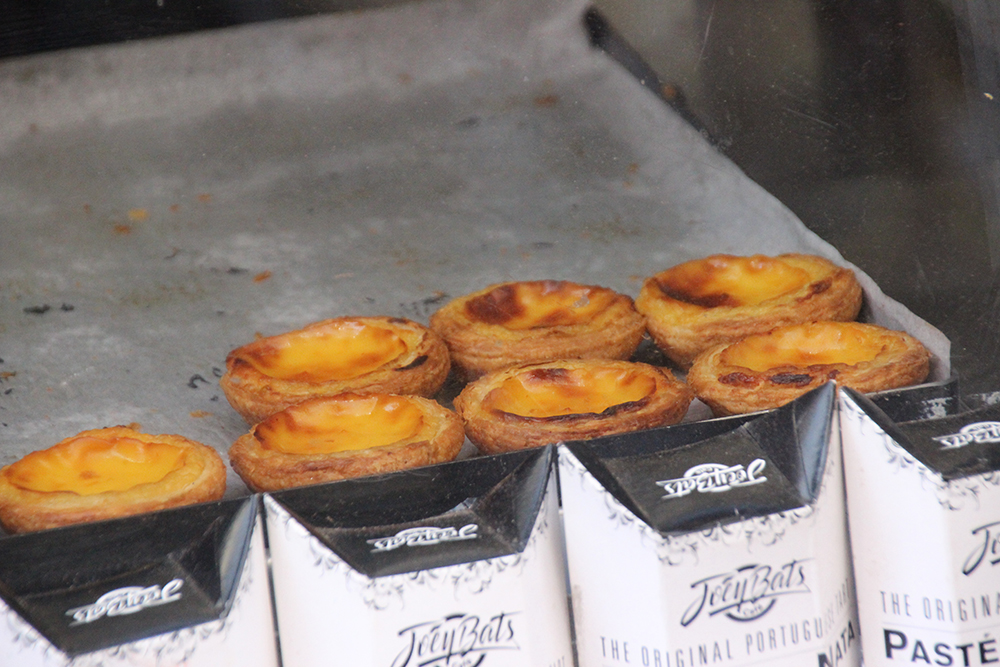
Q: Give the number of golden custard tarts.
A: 7